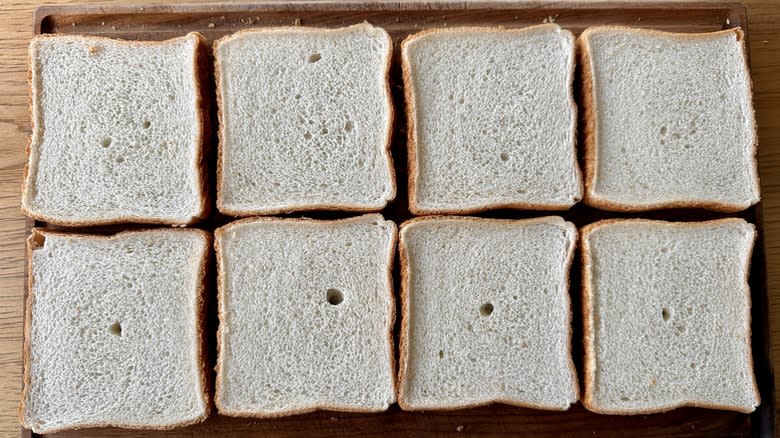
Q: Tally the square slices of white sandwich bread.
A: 8